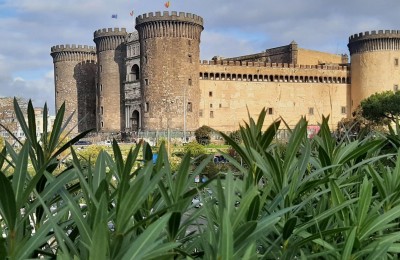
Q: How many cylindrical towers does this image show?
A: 4